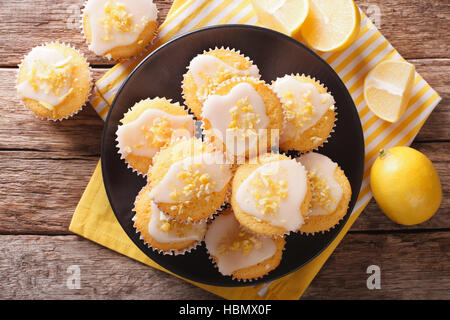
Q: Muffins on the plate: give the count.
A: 9